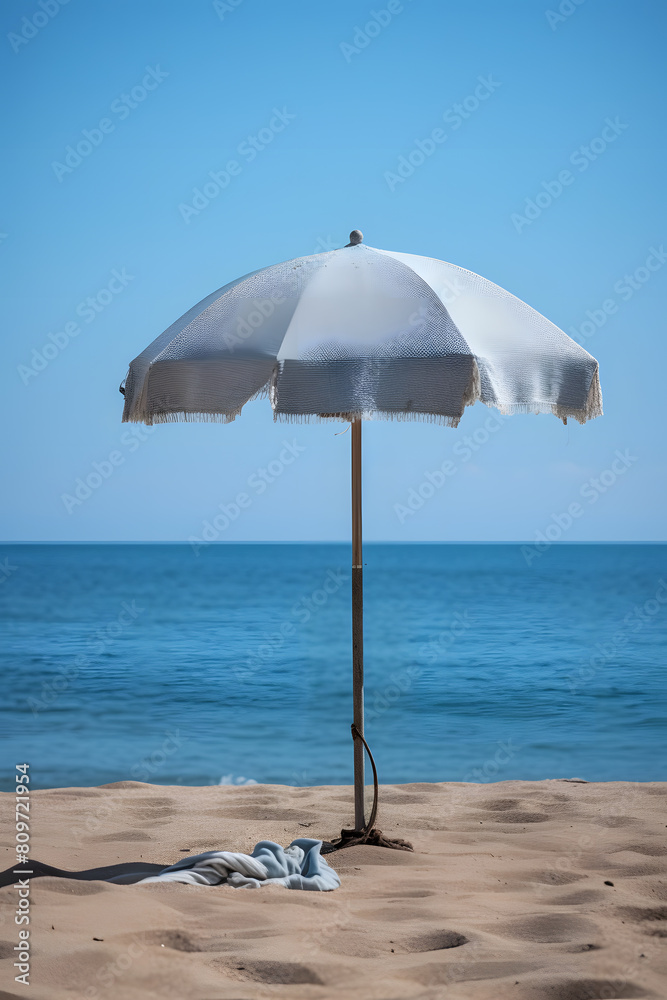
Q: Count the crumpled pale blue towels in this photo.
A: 1